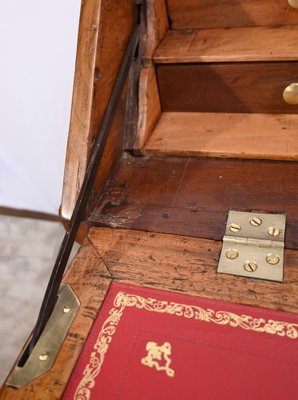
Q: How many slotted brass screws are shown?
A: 8